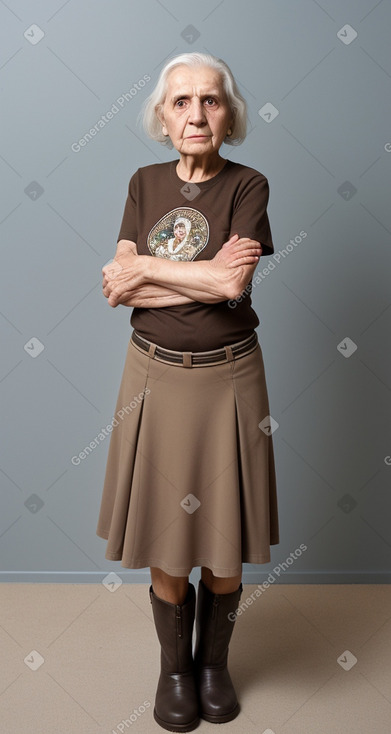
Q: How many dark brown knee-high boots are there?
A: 2